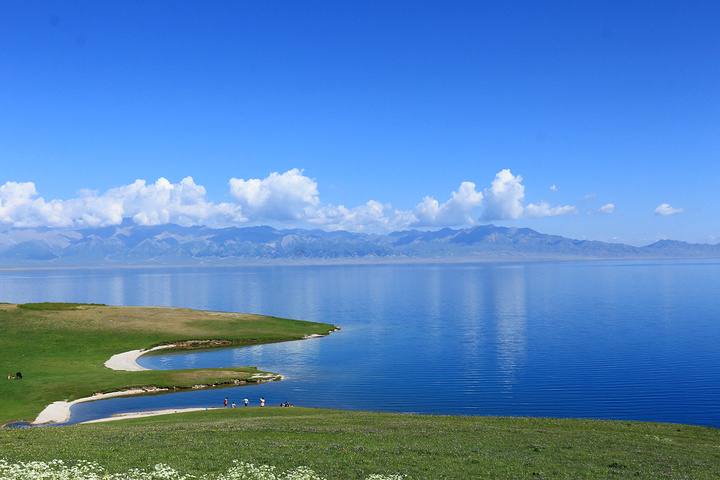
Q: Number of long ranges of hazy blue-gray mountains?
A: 1